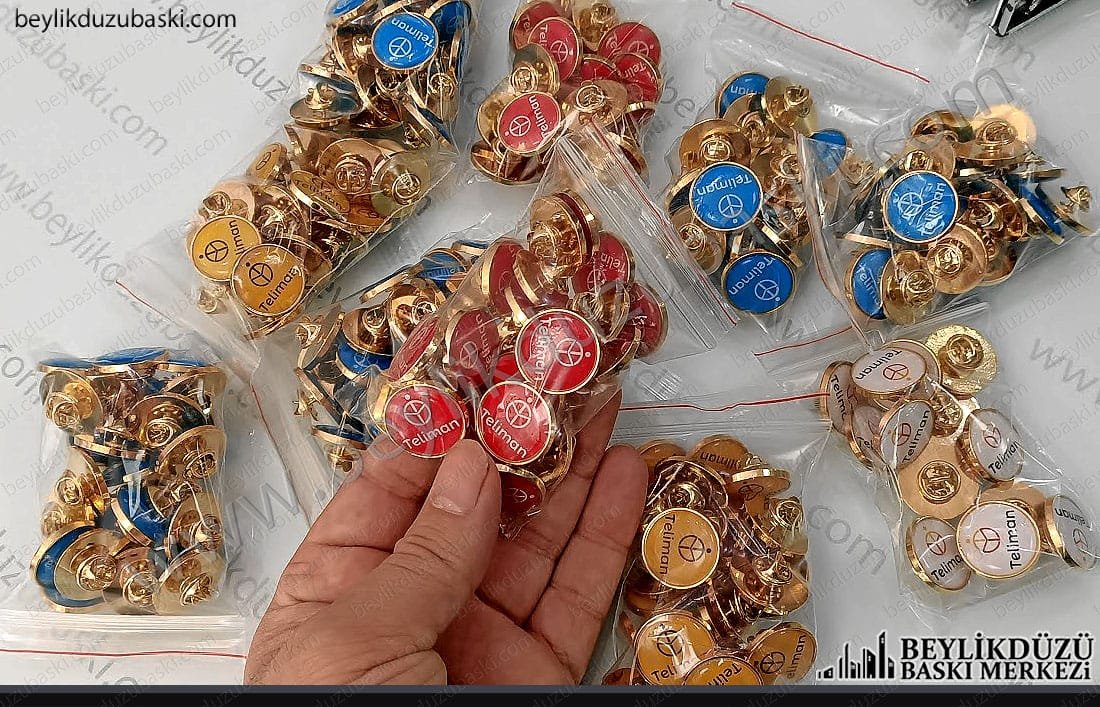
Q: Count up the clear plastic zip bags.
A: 10